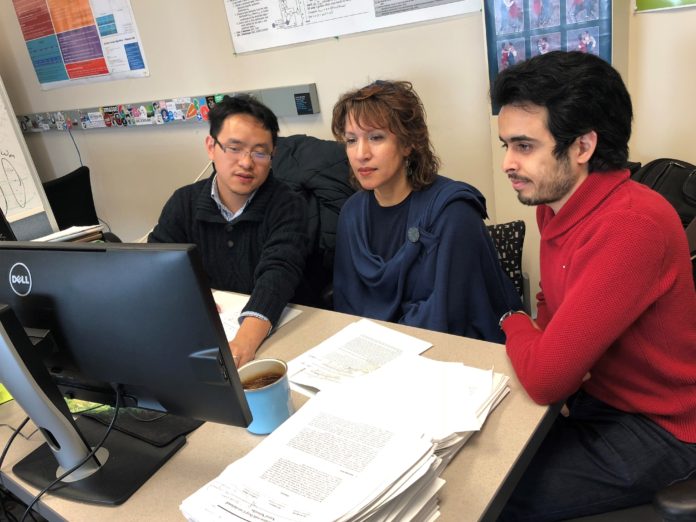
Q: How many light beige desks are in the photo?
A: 1